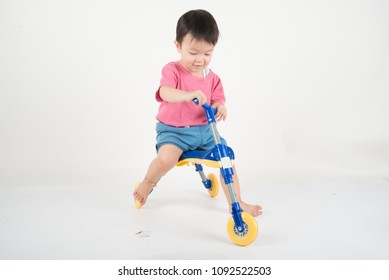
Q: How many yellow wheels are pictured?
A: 3